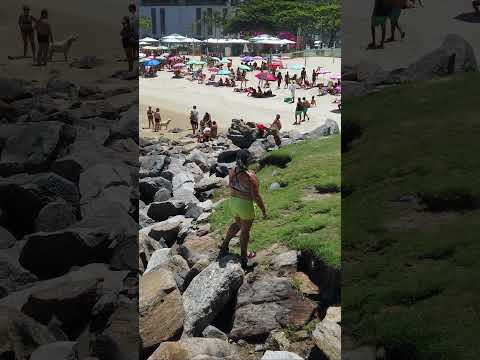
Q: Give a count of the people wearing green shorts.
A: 3